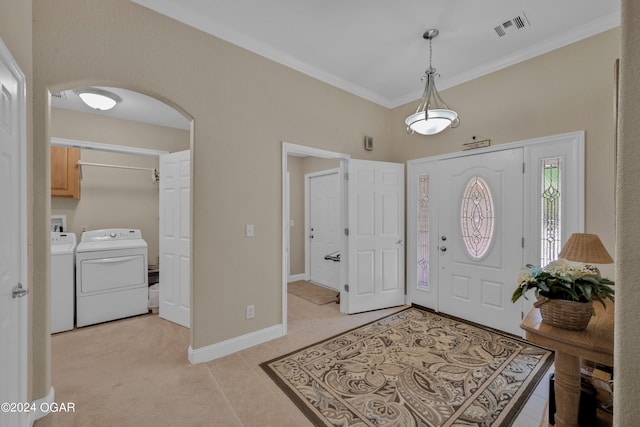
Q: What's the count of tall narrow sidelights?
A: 2